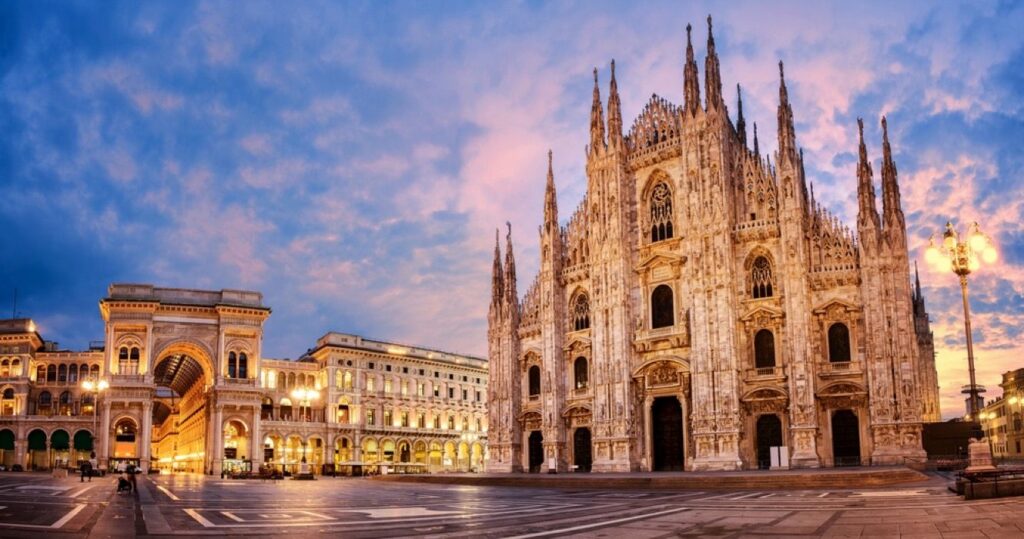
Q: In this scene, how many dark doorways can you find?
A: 5